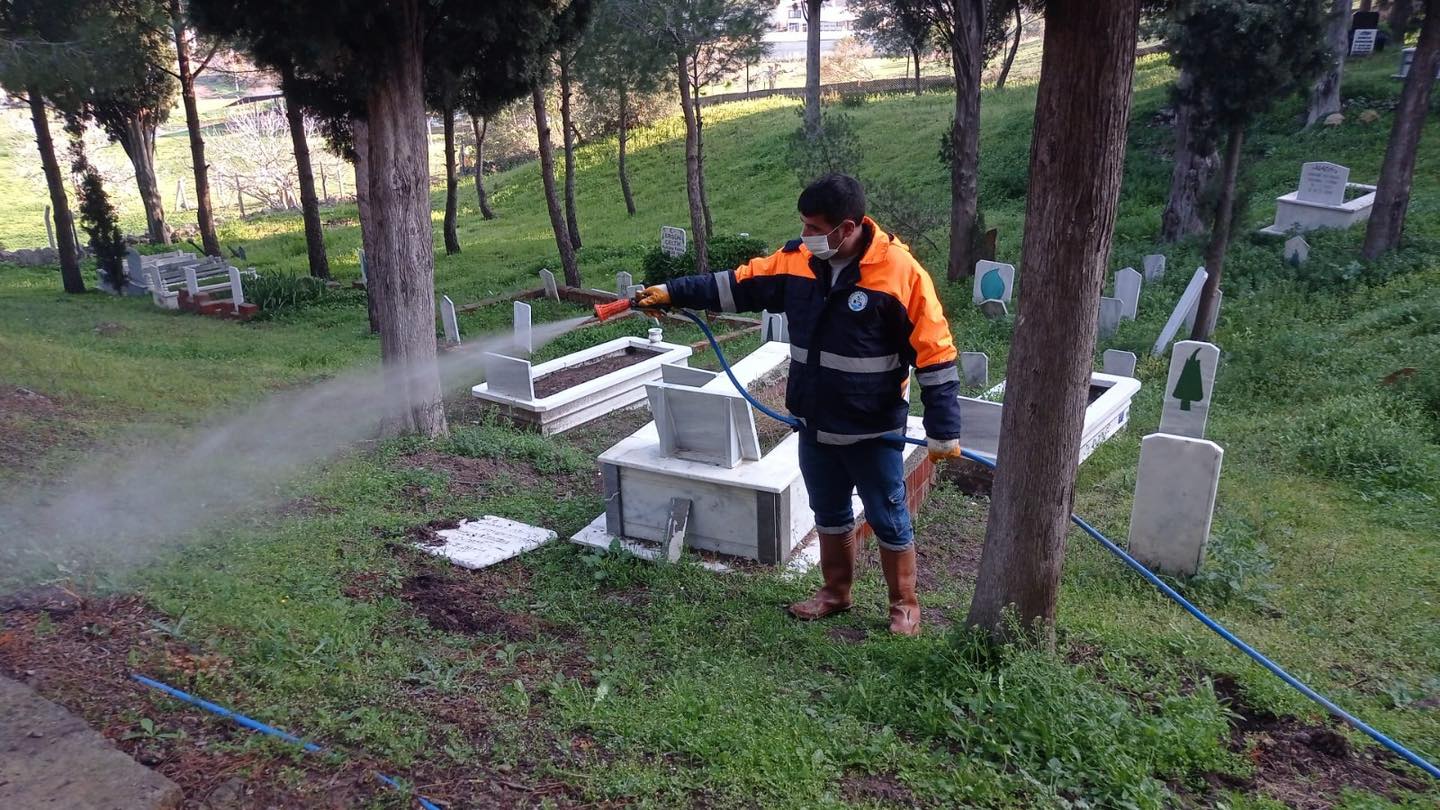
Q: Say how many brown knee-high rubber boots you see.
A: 2